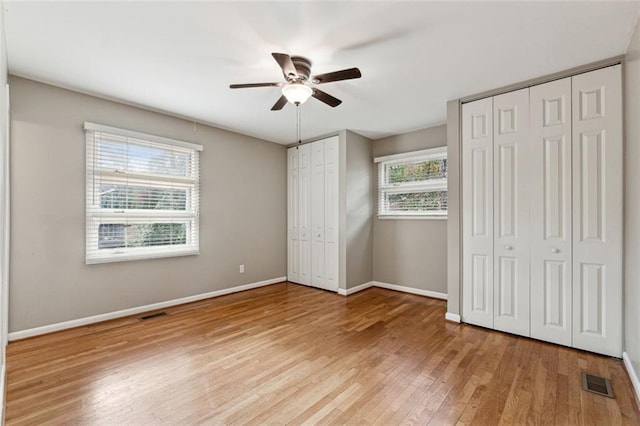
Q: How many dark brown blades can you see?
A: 5